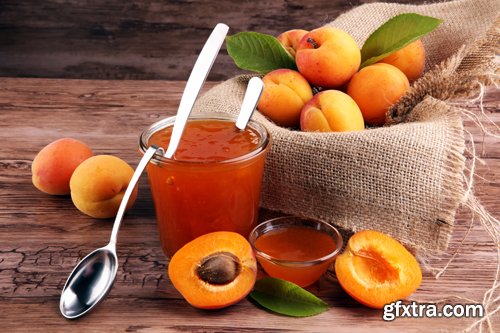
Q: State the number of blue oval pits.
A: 0